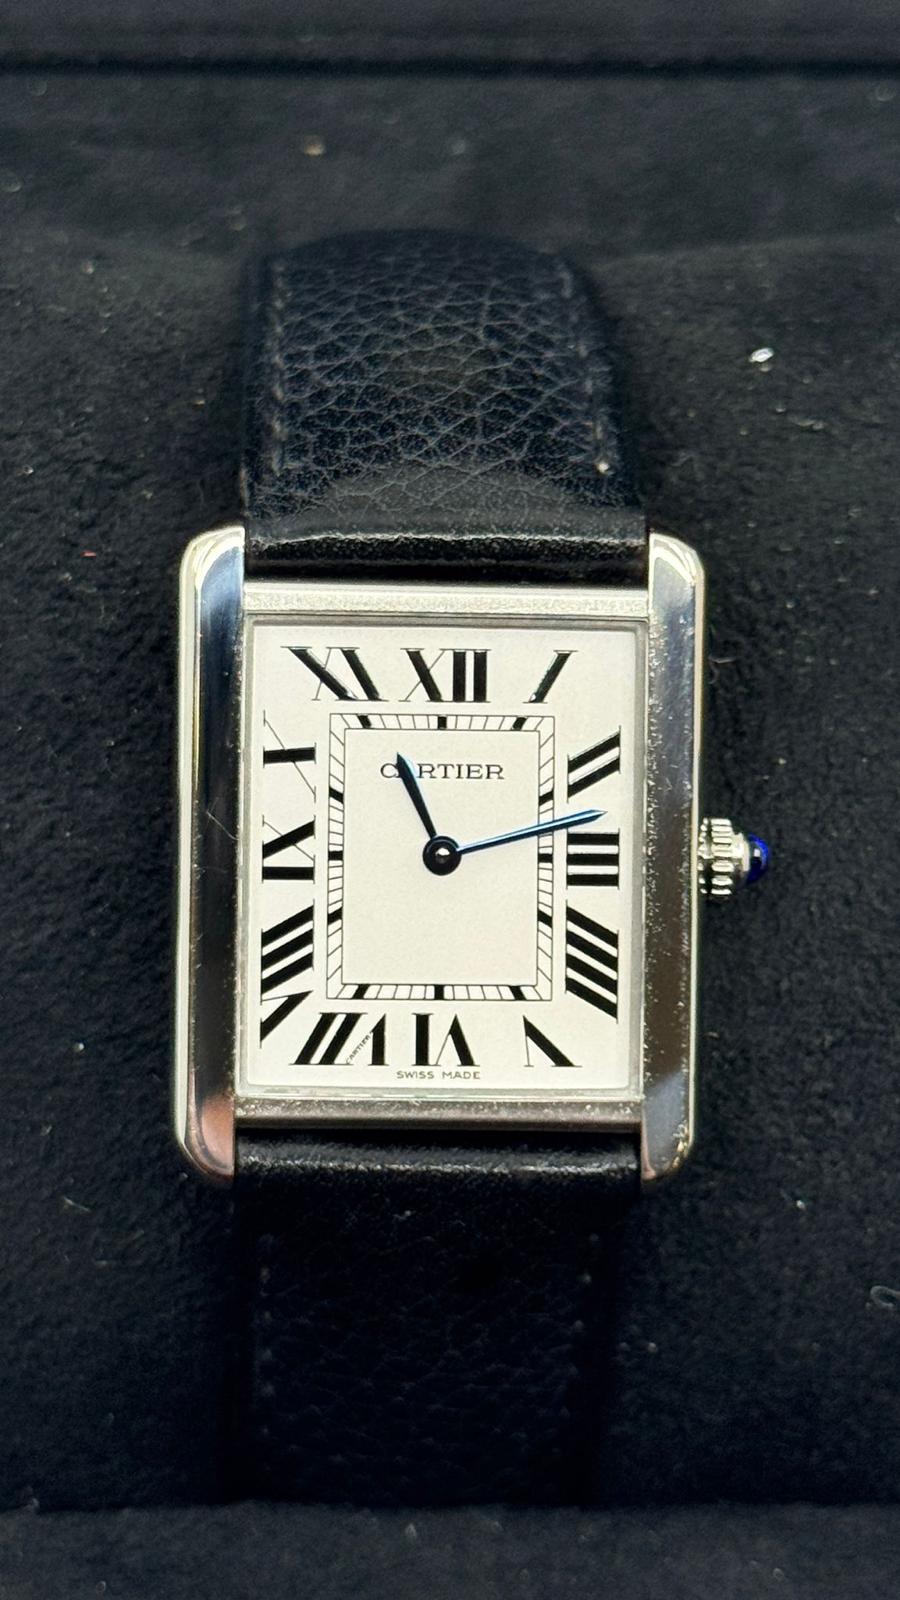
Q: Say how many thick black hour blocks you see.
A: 12